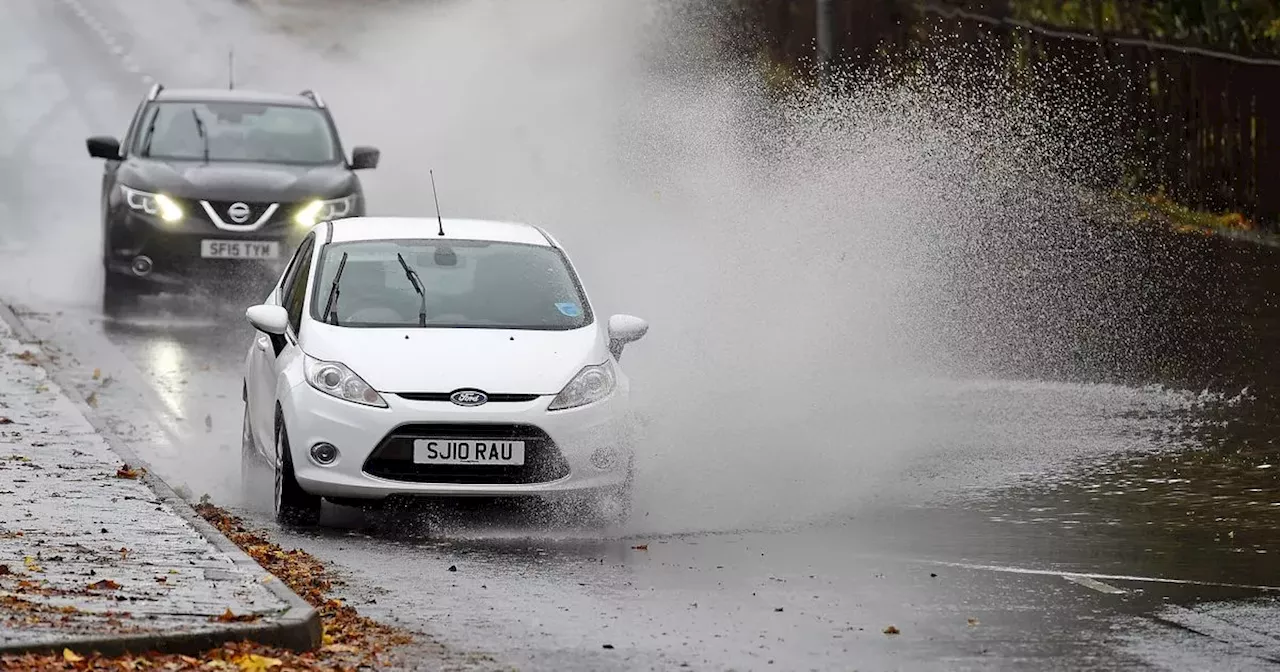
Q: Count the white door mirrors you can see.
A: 2